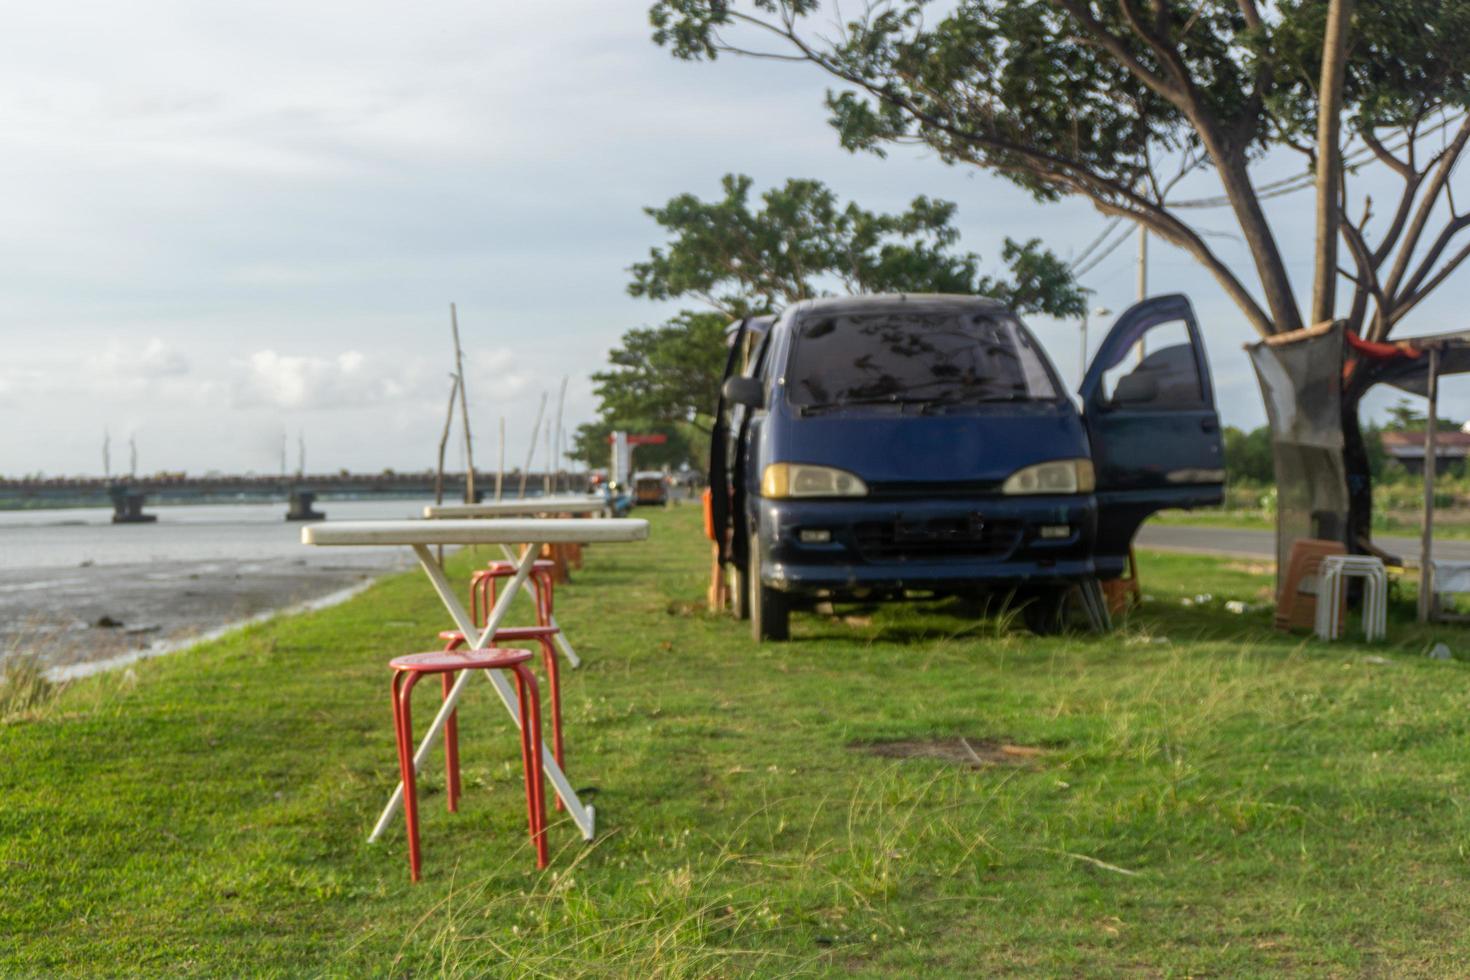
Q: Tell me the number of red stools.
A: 4